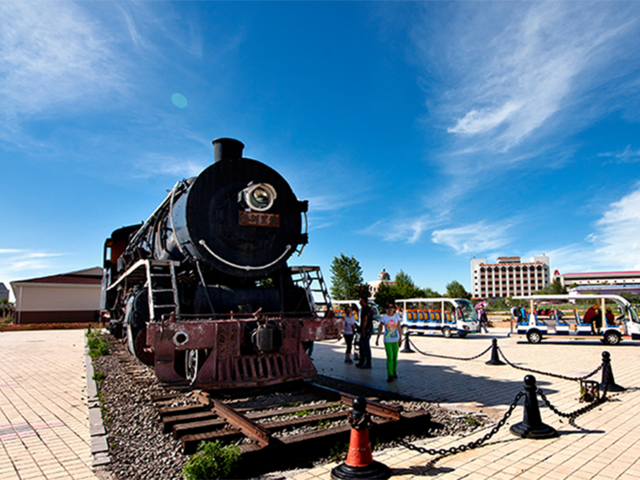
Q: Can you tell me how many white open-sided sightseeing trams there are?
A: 3